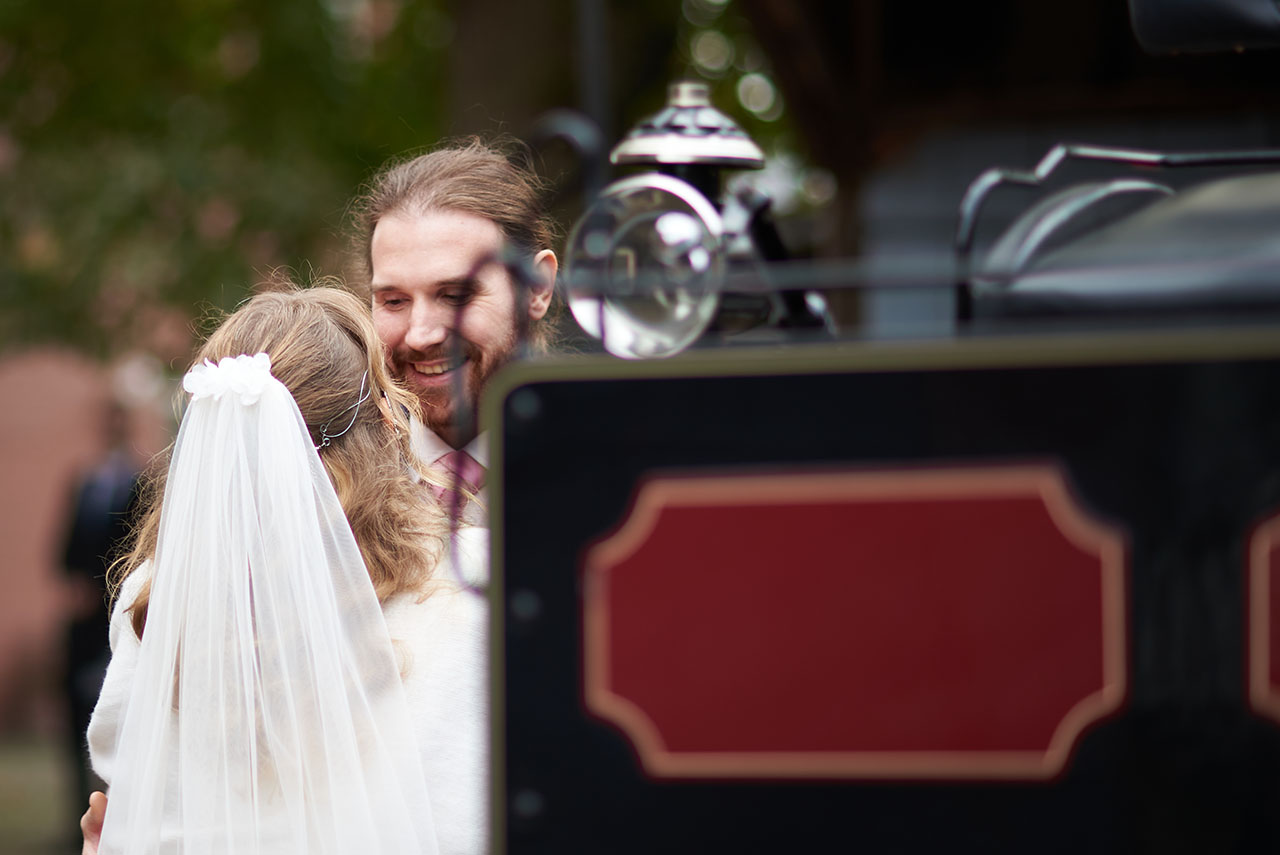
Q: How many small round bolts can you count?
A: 3